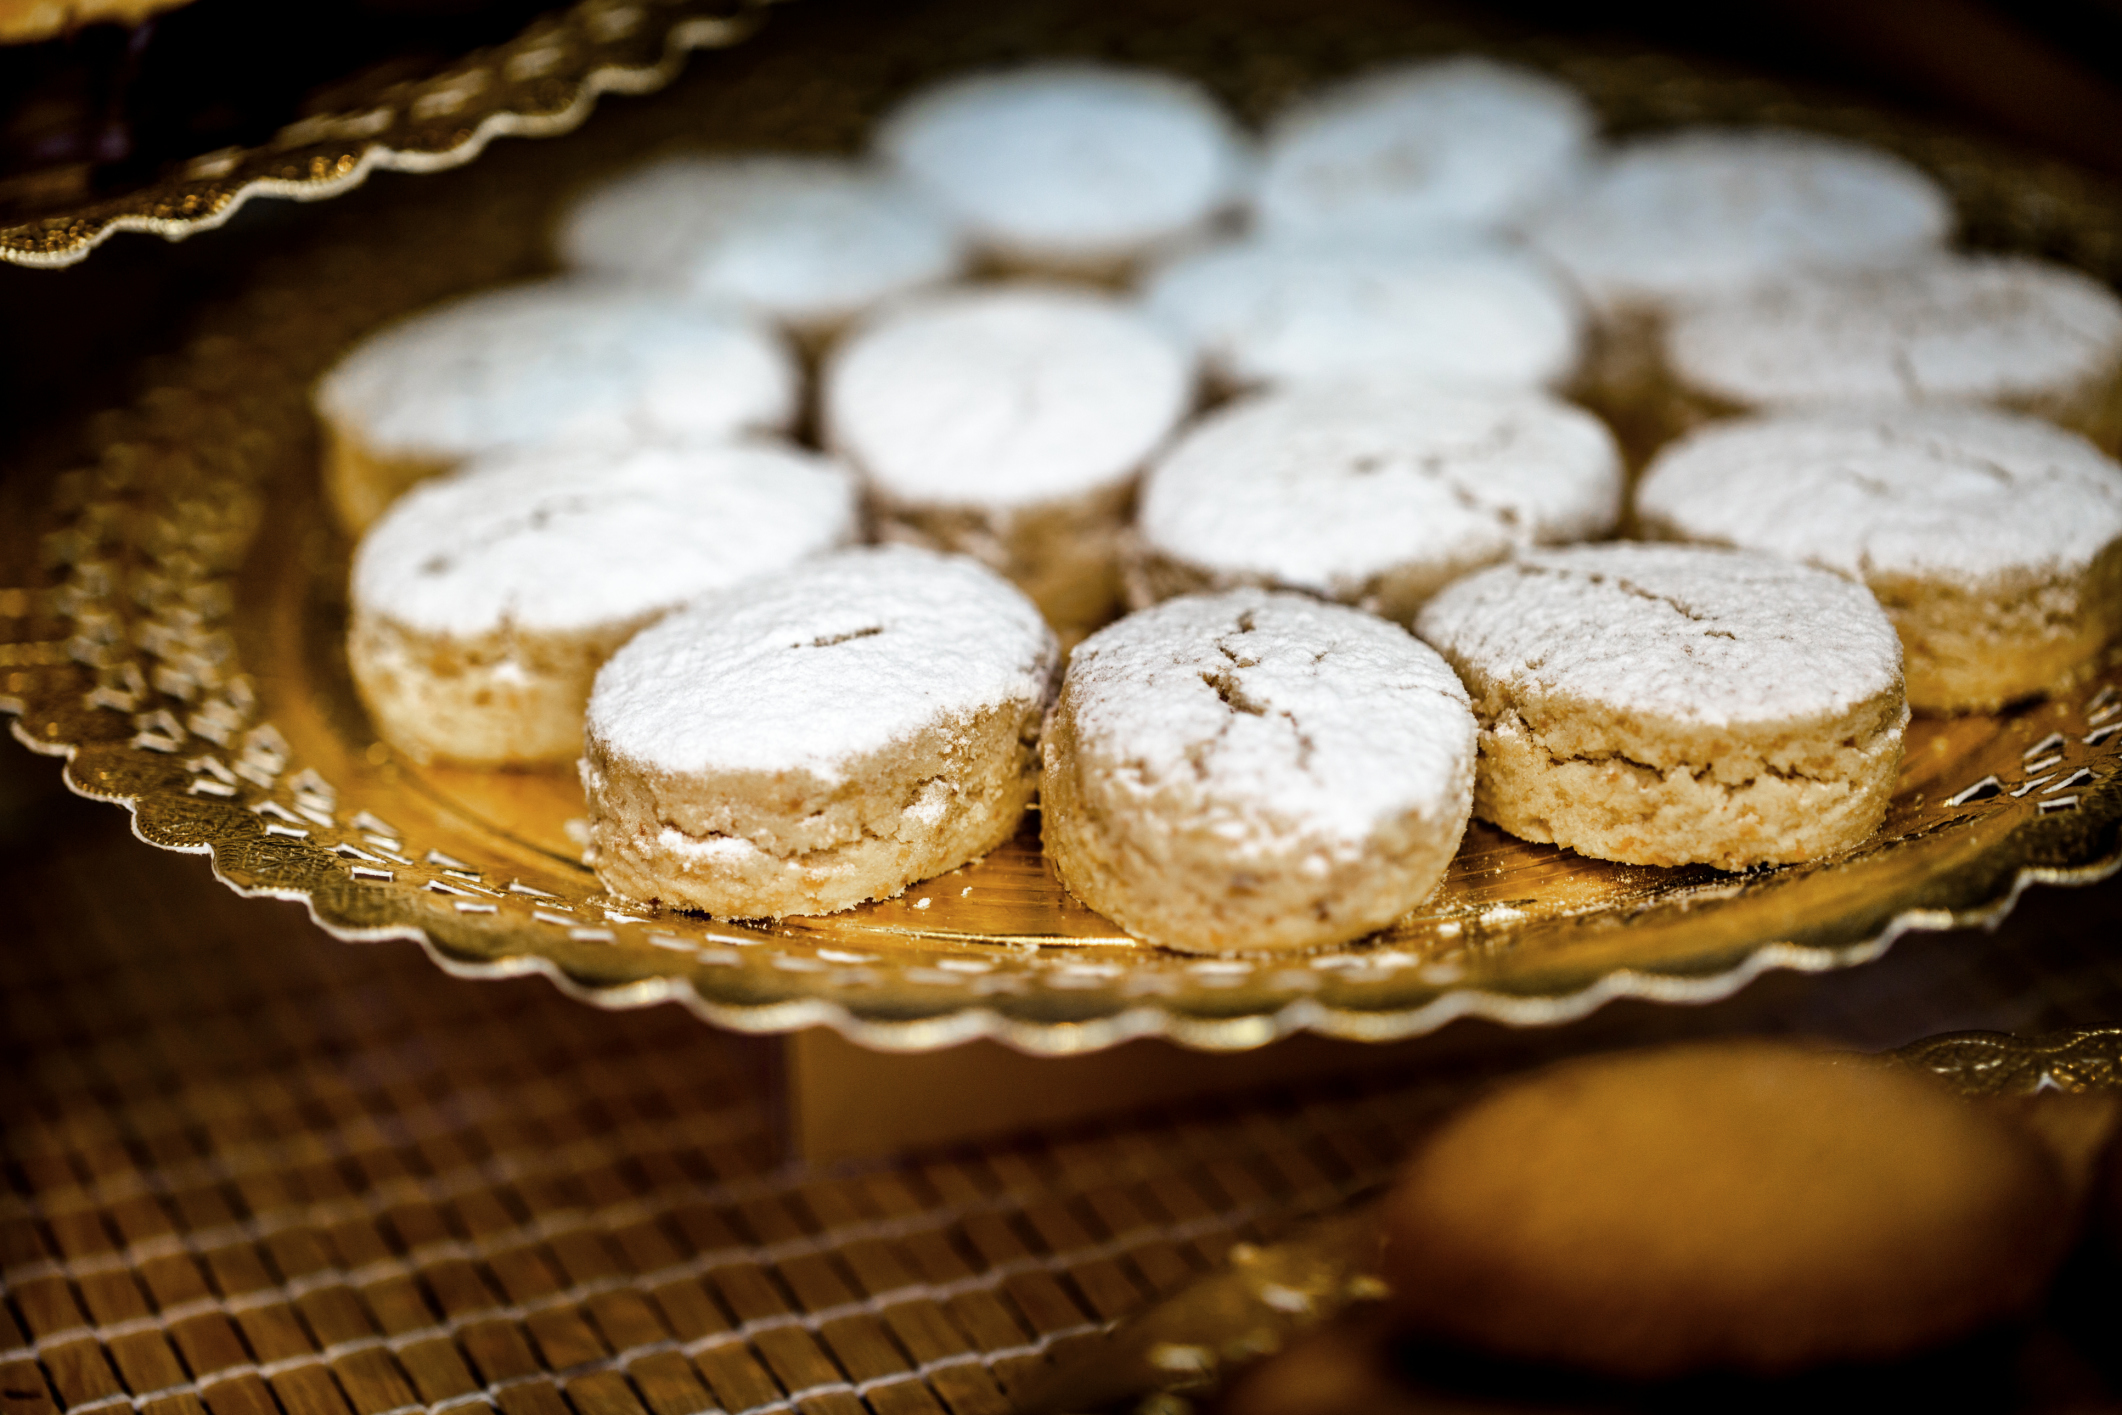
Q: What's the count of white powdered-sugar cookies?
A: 14